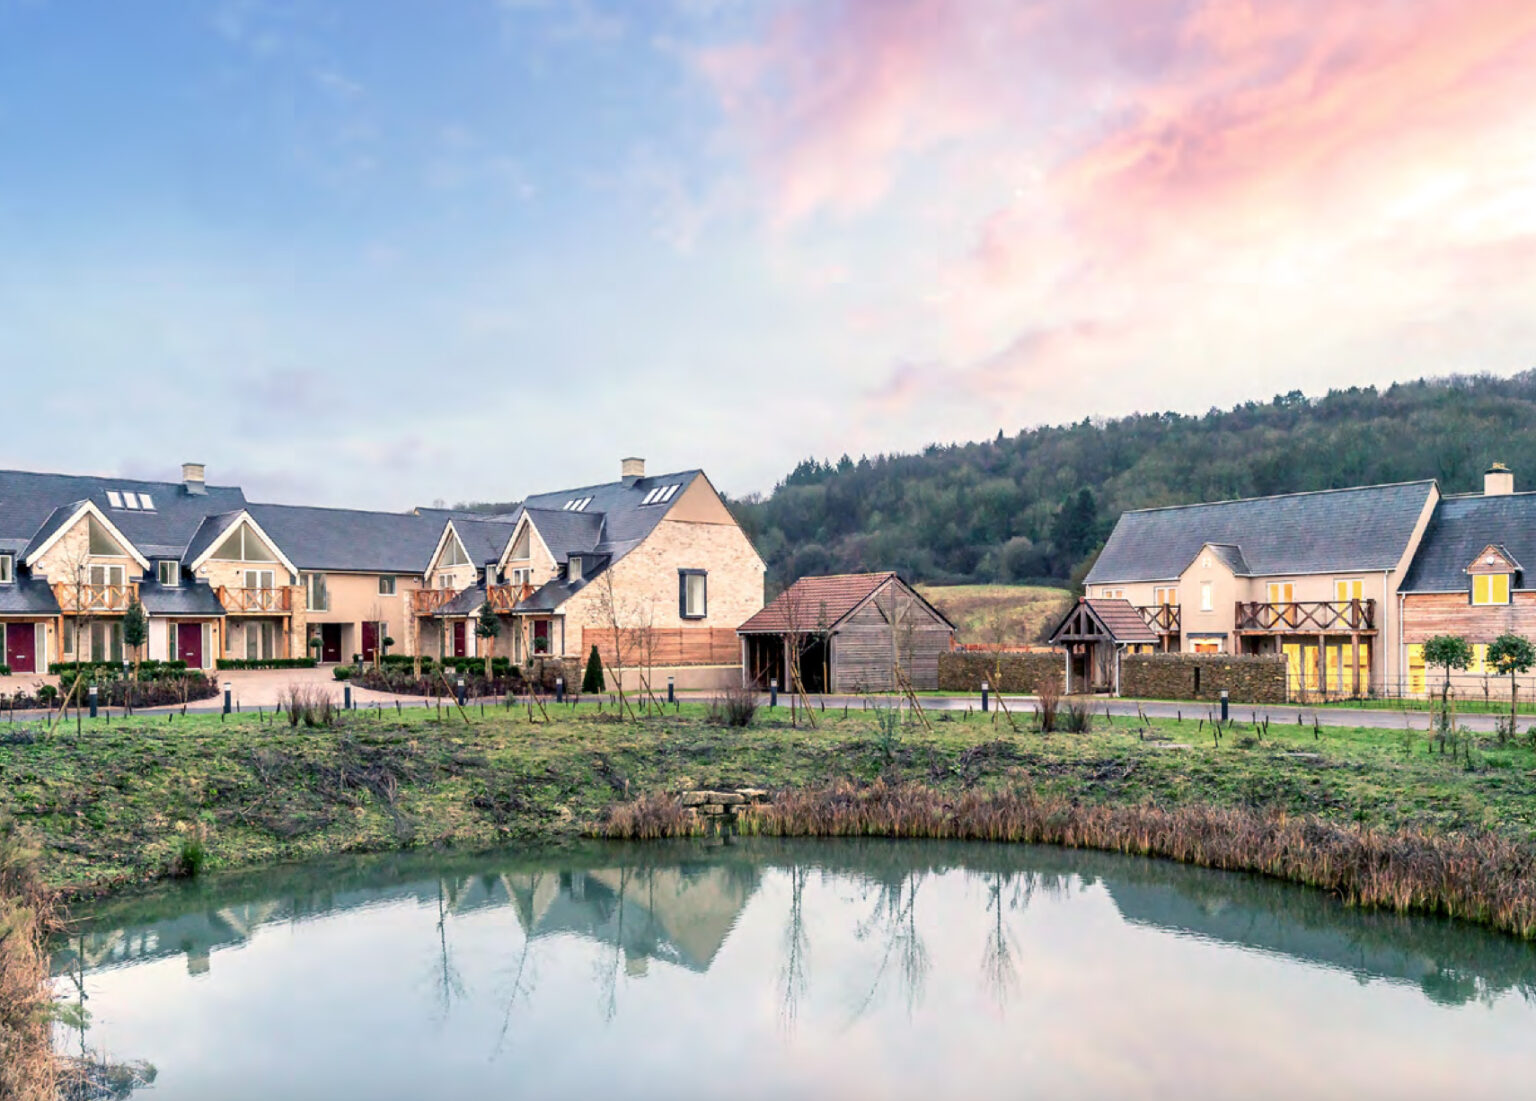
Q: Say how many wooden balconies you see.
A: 6